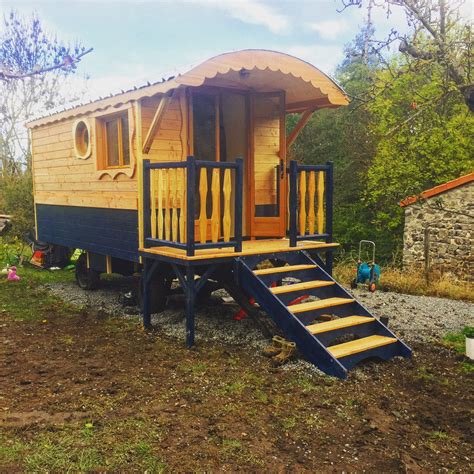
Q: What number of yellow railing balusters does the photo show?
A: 11